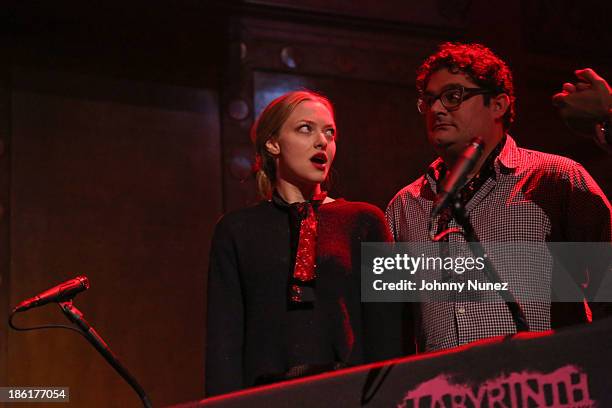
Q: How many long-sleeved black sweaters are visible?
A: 1